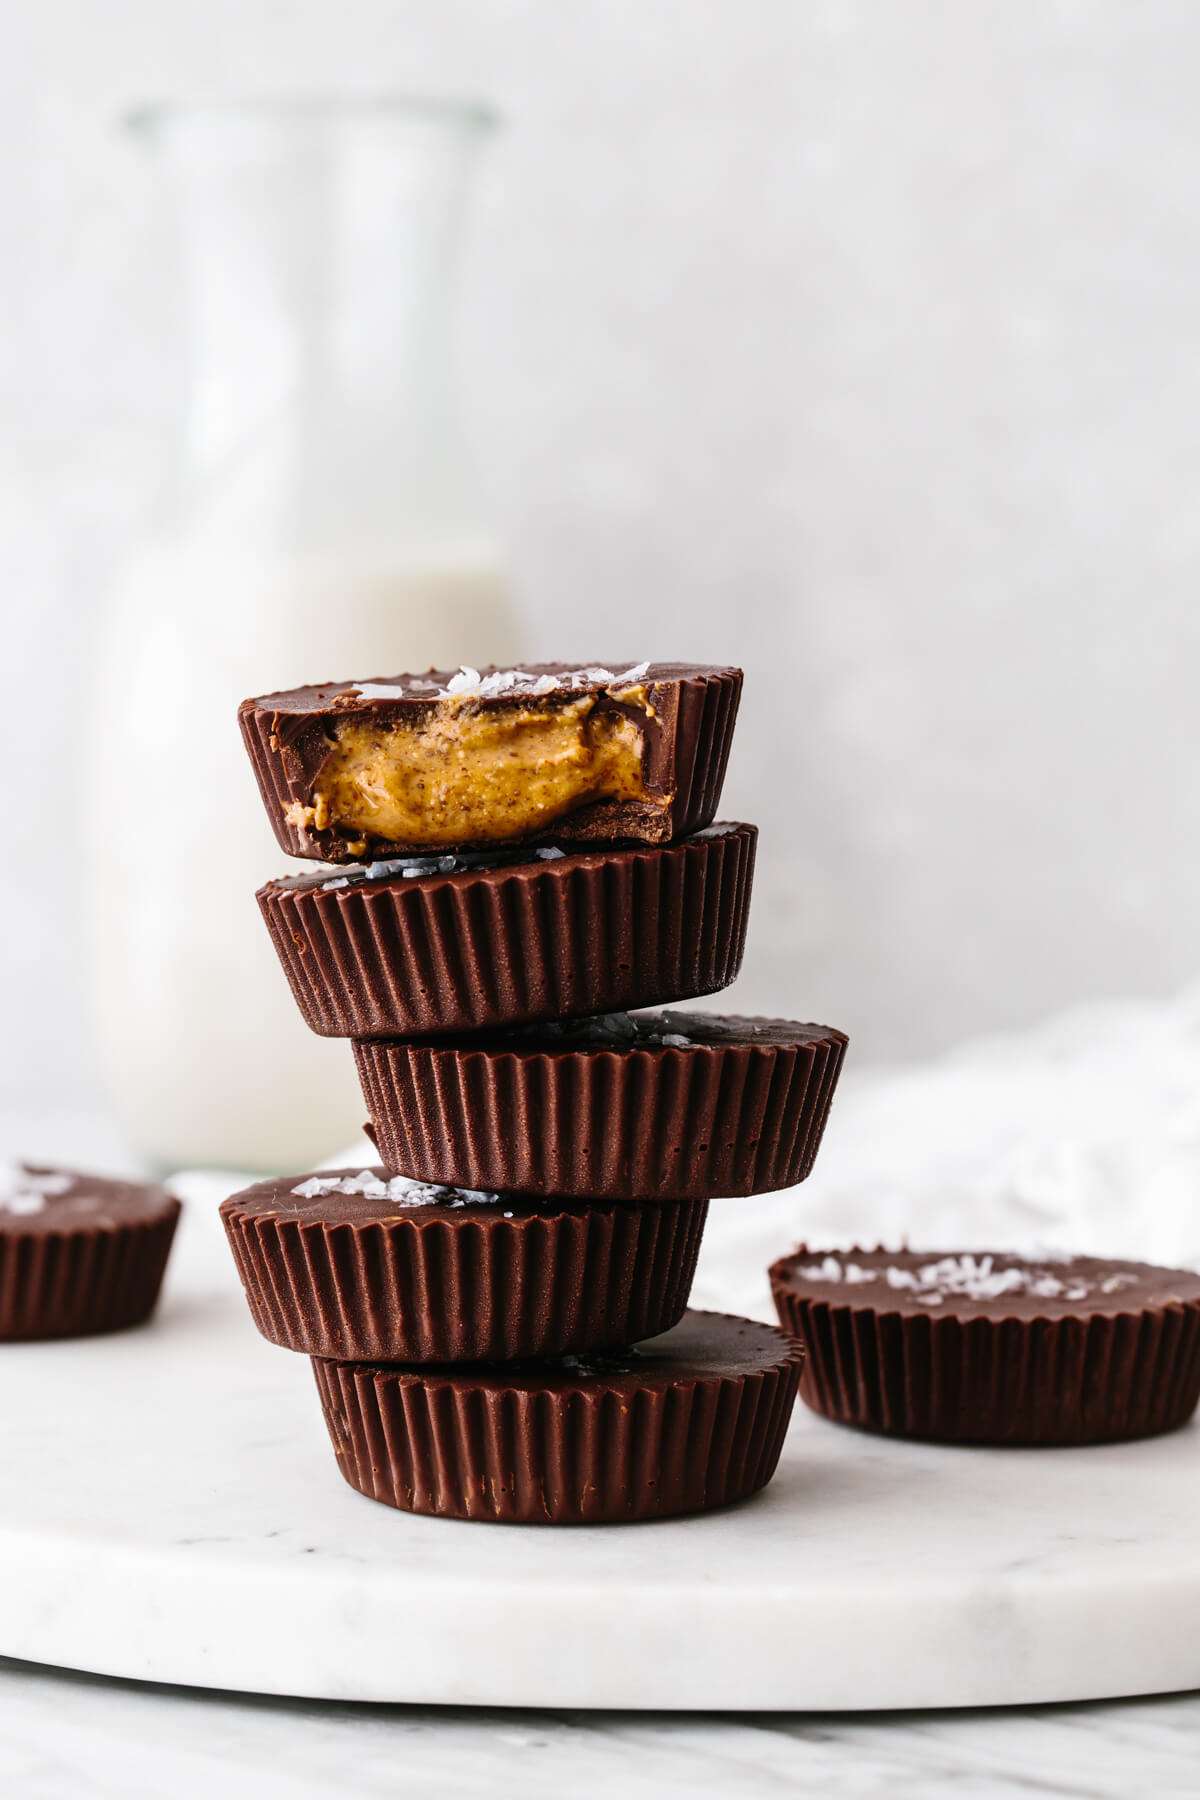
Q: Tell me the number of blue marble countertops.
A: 0